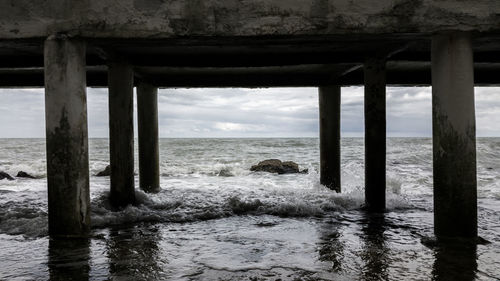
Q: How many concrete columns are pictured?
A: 6